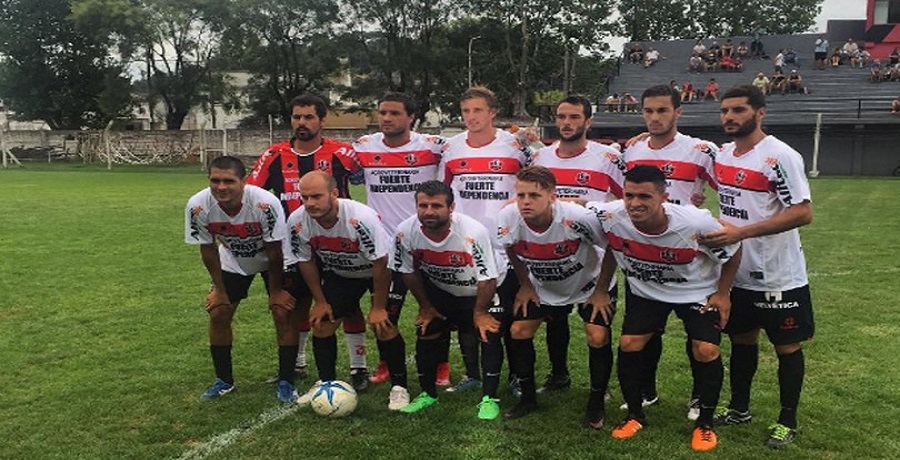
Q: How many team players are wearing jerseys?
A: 11